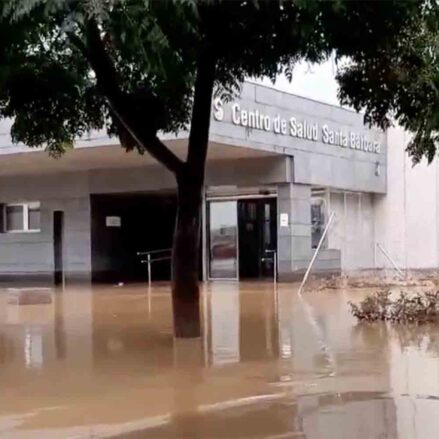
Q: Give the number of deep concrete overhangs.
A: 1